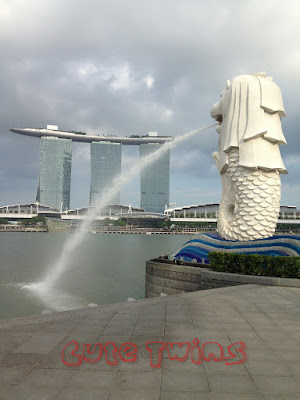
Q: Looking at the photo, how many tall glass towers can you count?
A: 3